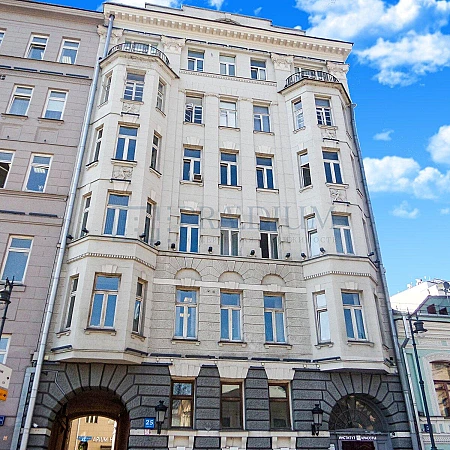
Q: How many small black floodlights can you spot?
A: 12